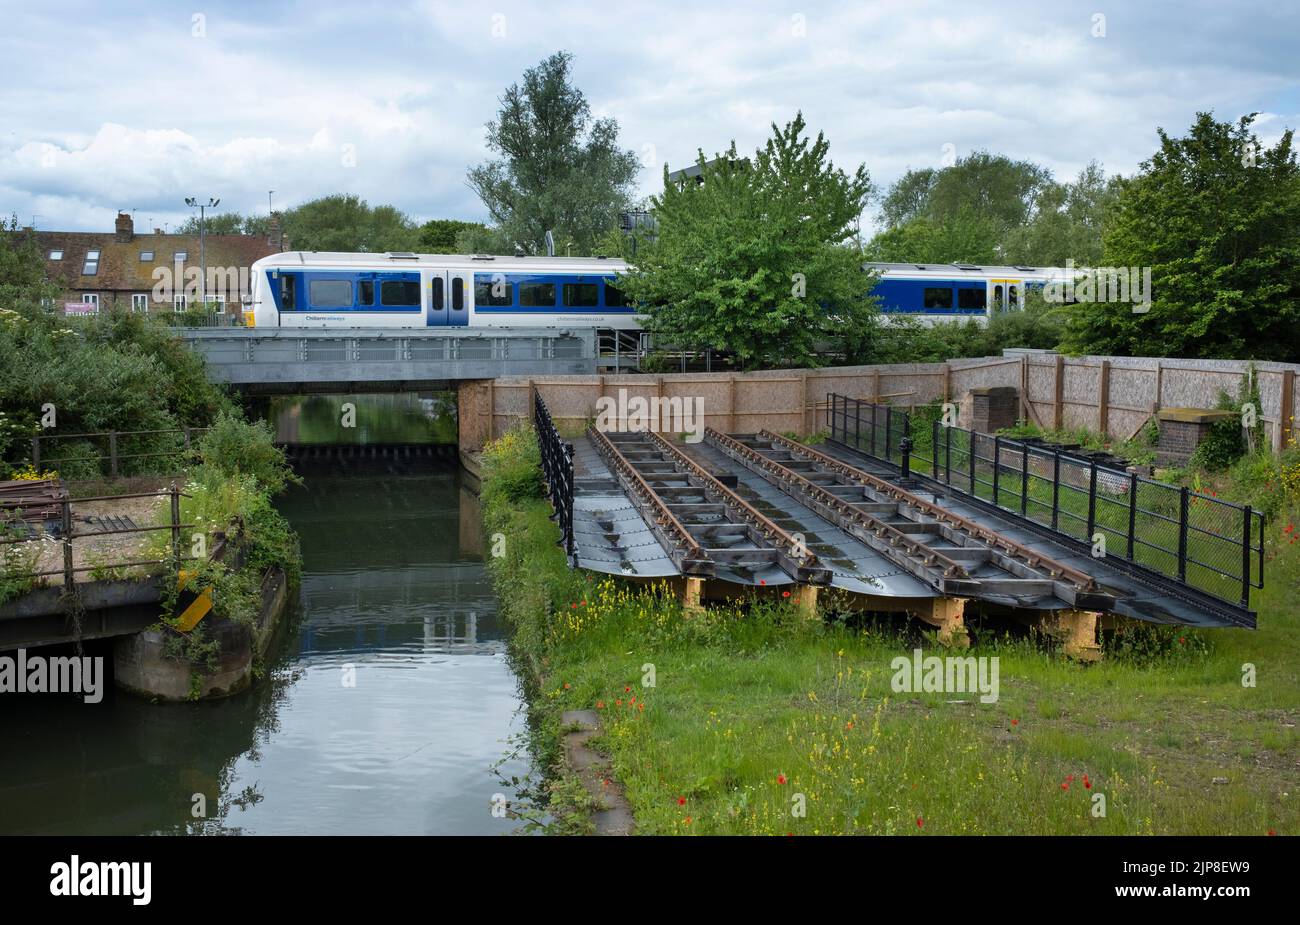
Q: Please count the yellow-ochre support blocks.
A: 4